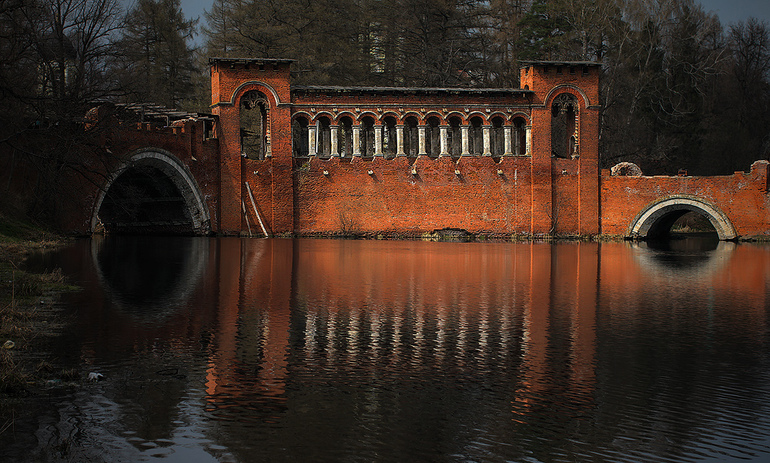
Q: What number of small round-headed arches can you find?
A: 11